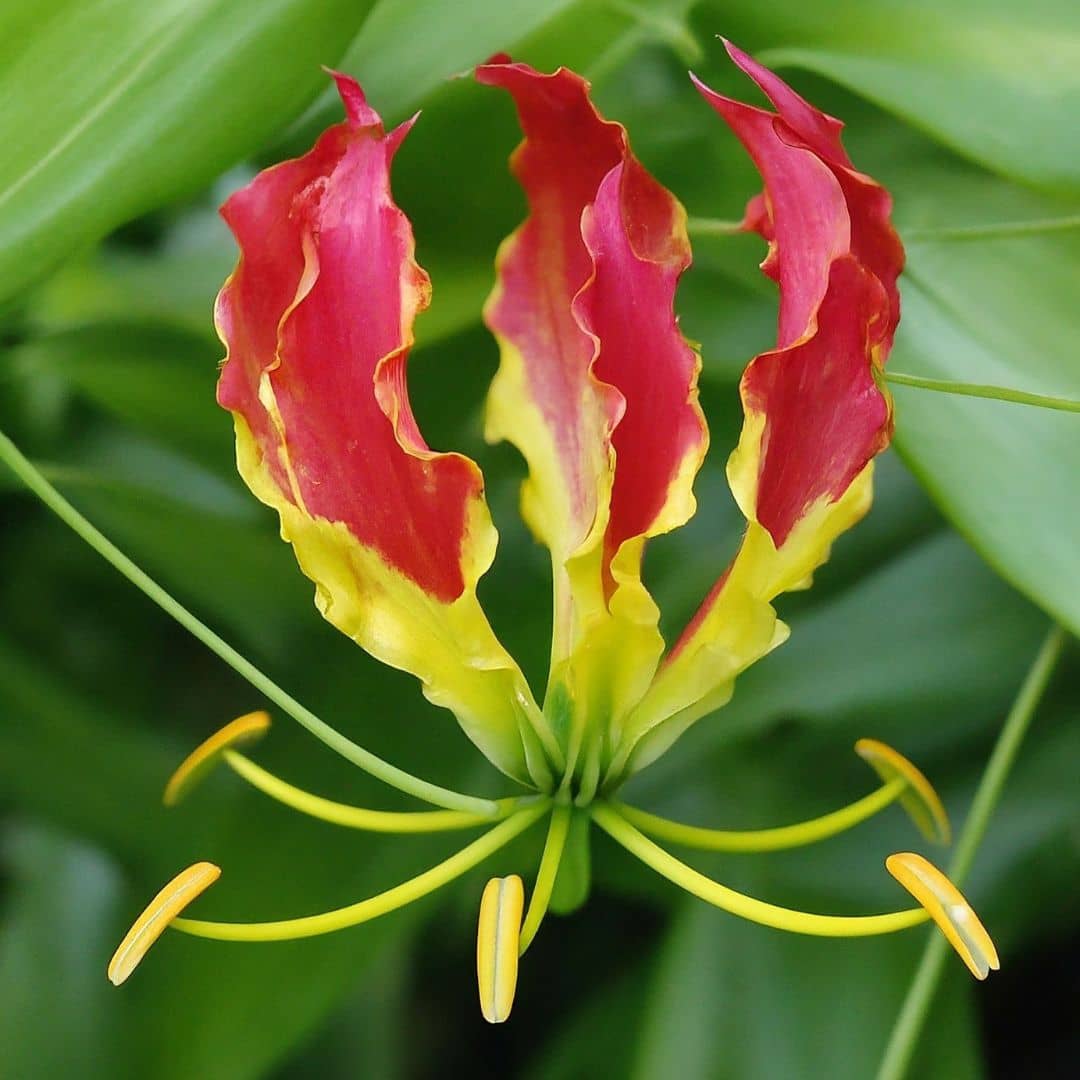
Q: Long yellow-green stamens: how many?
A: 5